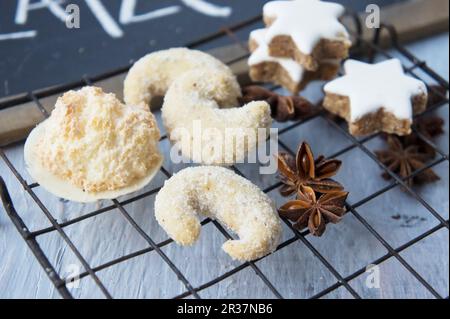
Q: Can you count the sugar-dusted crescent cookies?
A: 3